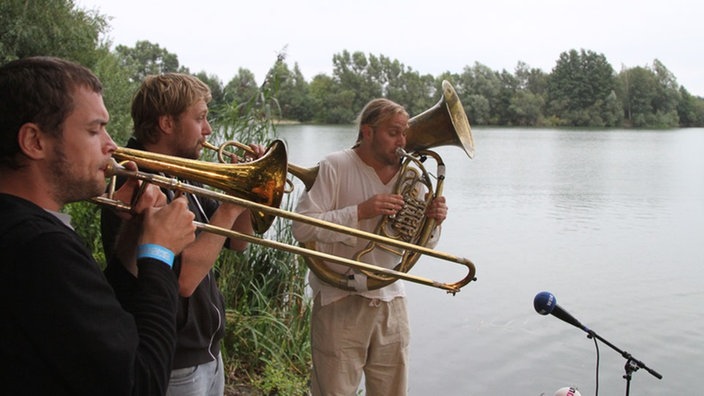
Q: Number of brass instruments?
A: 3